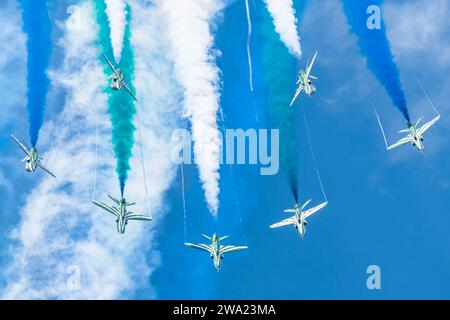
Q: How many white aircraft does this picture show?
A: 7